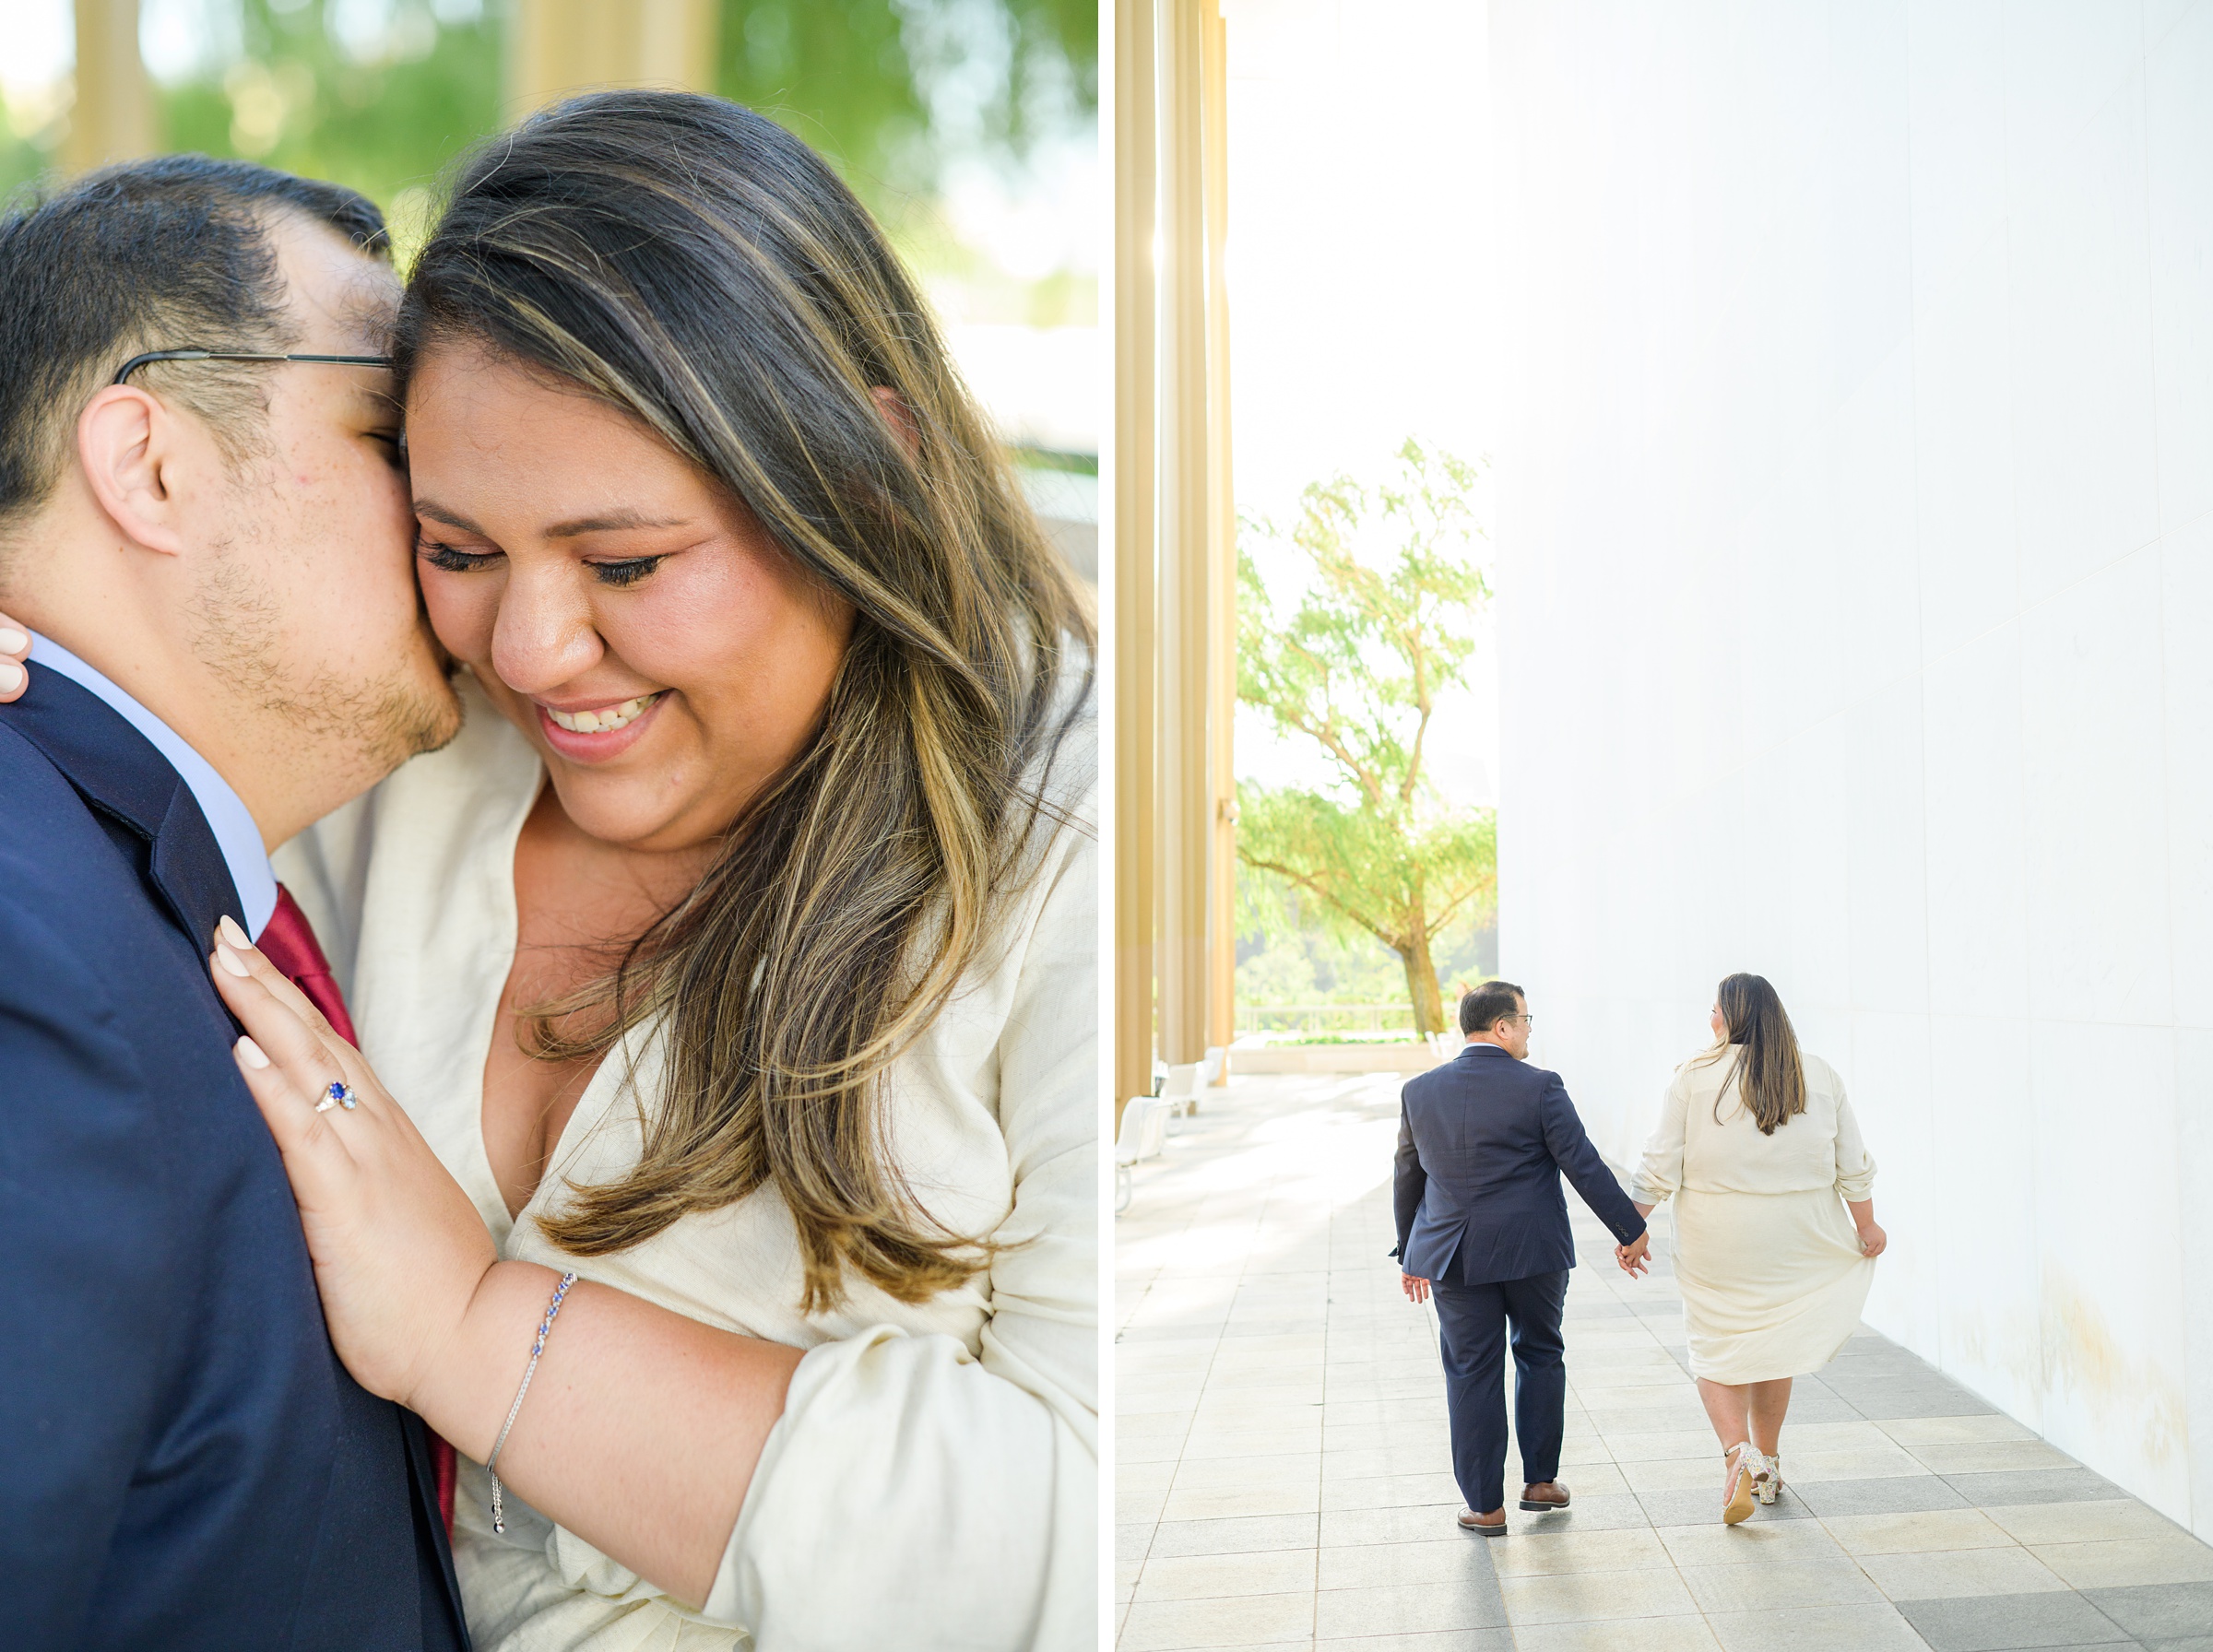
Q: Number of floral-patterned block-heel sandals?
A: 2